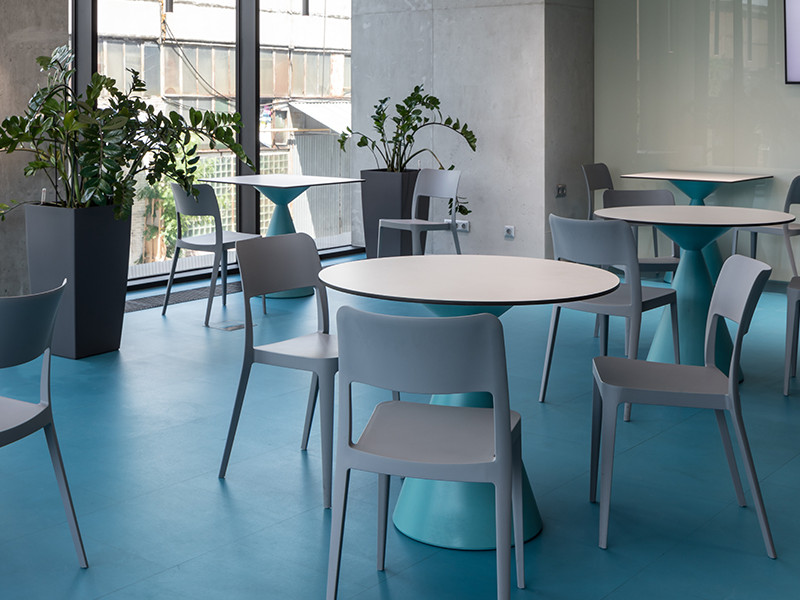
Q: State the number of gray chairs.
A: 11